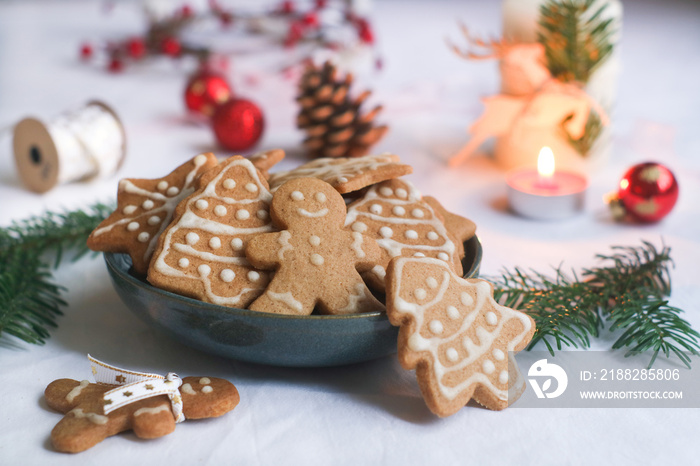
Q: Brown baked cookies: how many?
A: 9